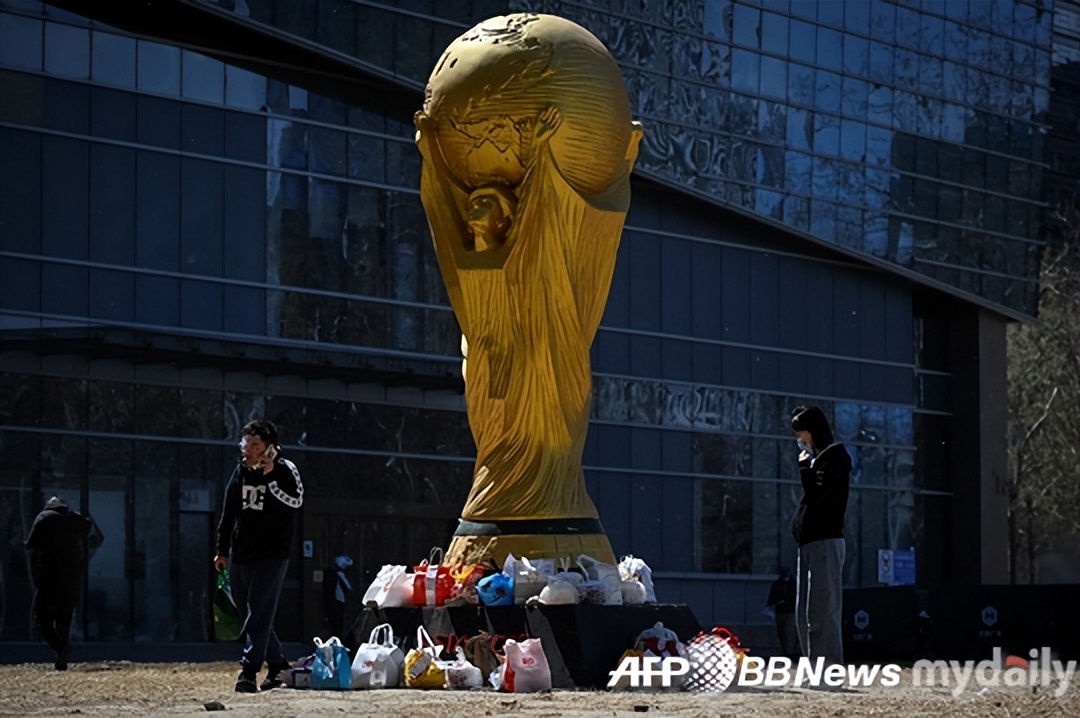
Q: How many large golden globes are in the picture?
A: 1